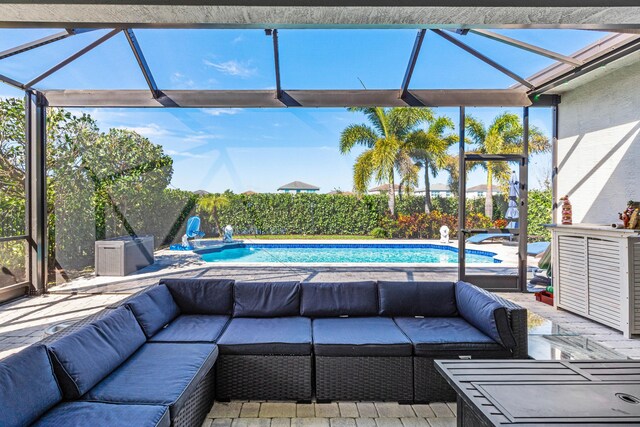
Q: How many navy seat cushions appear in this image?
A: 6